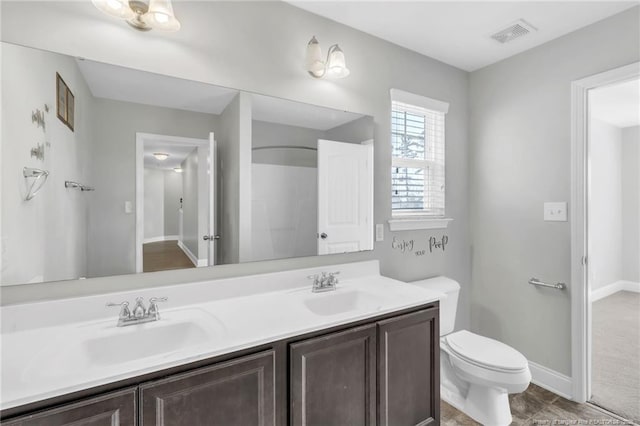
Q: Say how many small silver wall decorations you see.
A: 2